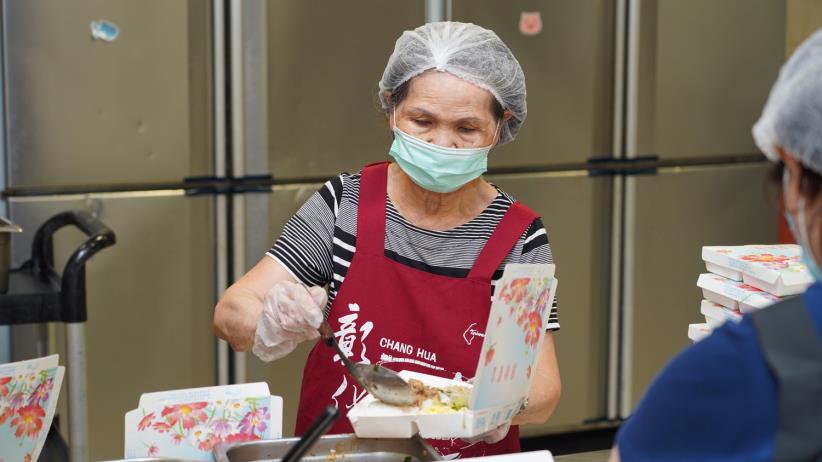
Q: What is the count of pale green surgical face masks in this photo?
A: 1